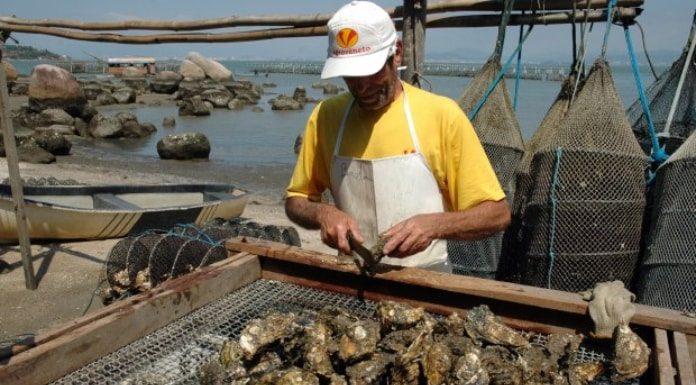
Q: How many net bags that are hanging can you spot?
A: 5